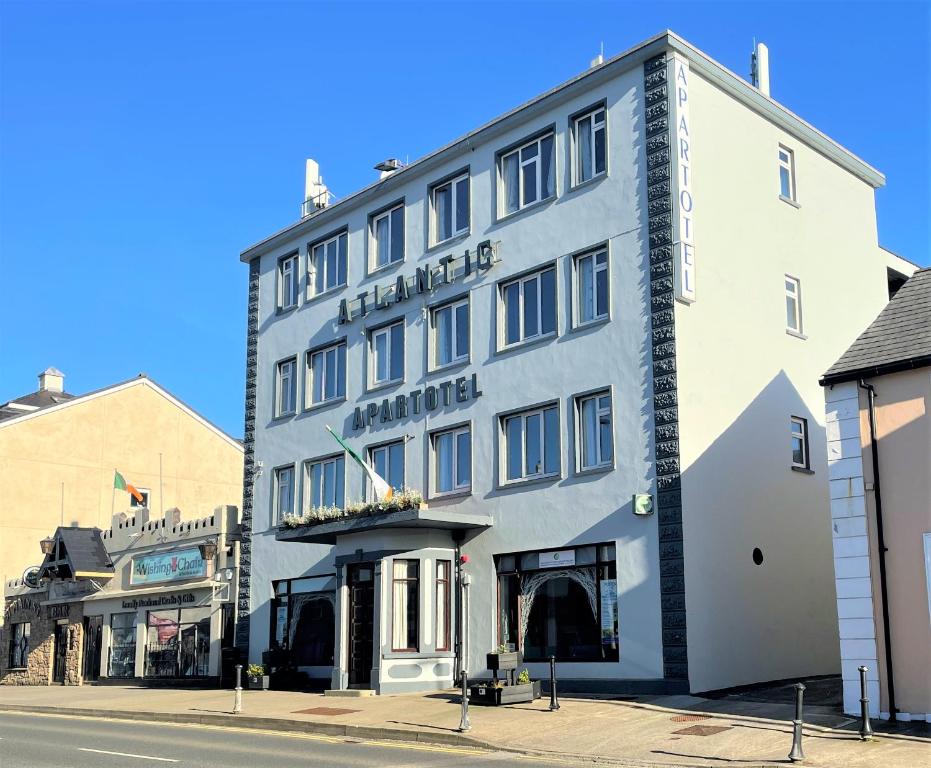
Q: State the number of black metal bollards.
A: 5